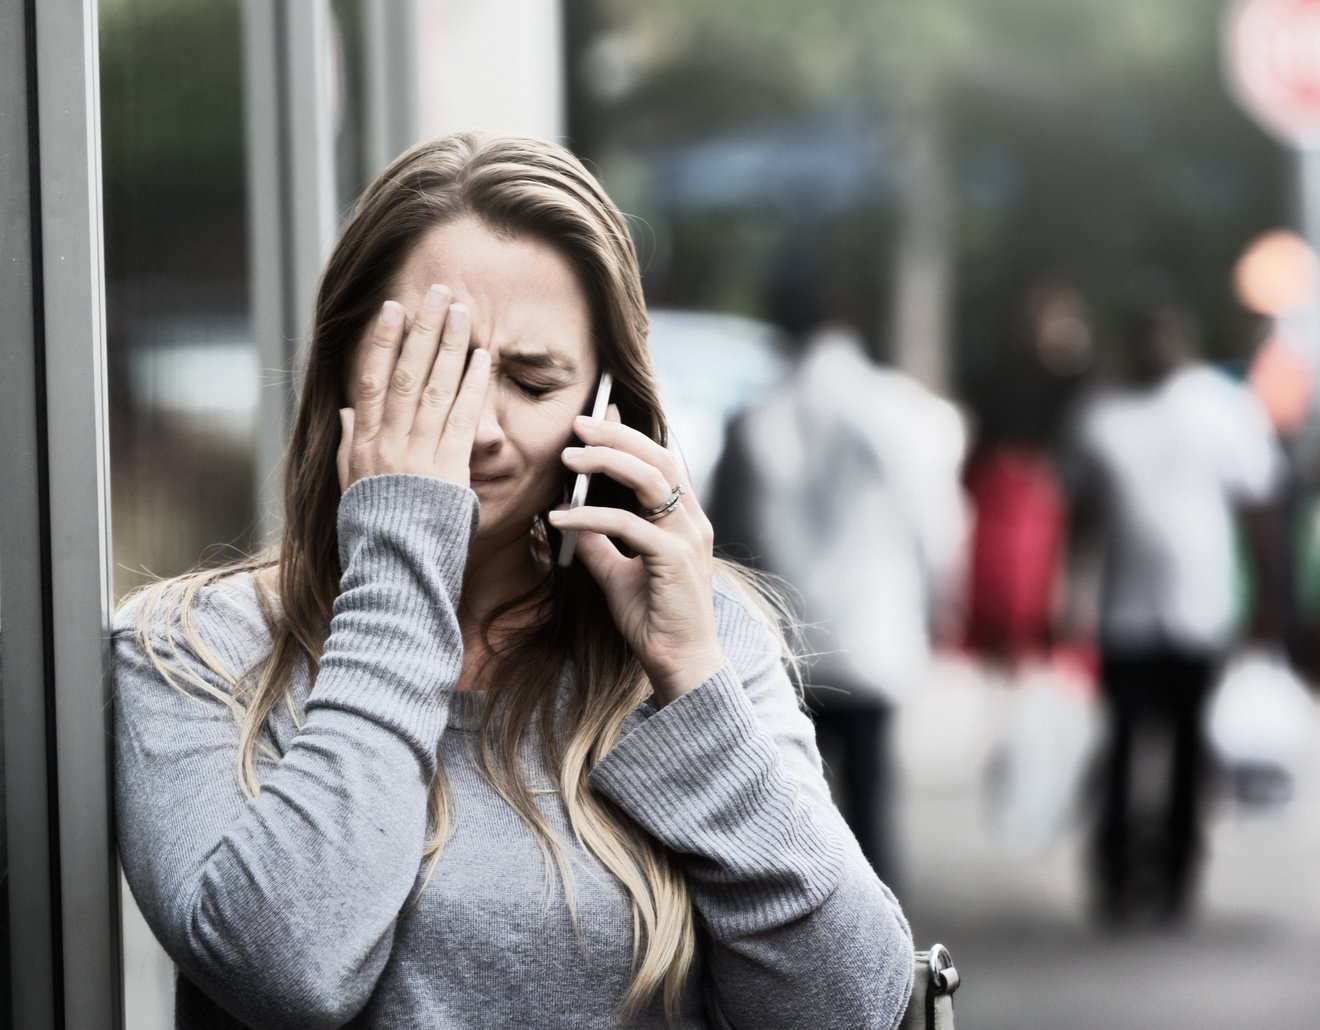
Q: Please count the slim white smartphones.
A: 1